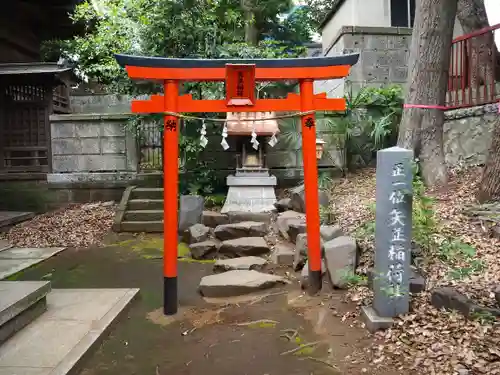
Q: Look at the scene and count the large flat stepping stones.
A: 4